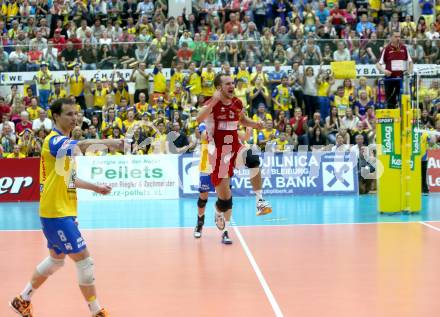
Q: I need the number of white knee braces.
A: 2